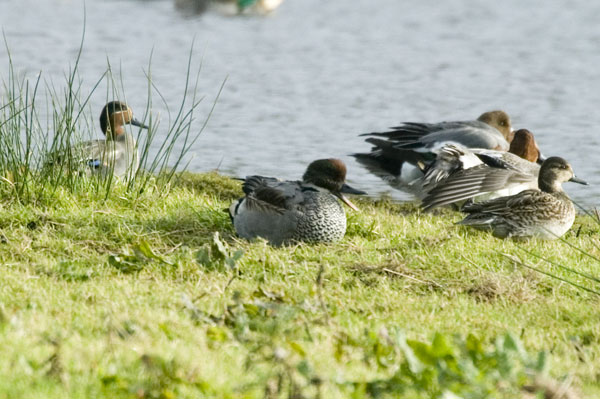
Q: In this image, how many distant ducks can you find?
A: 1